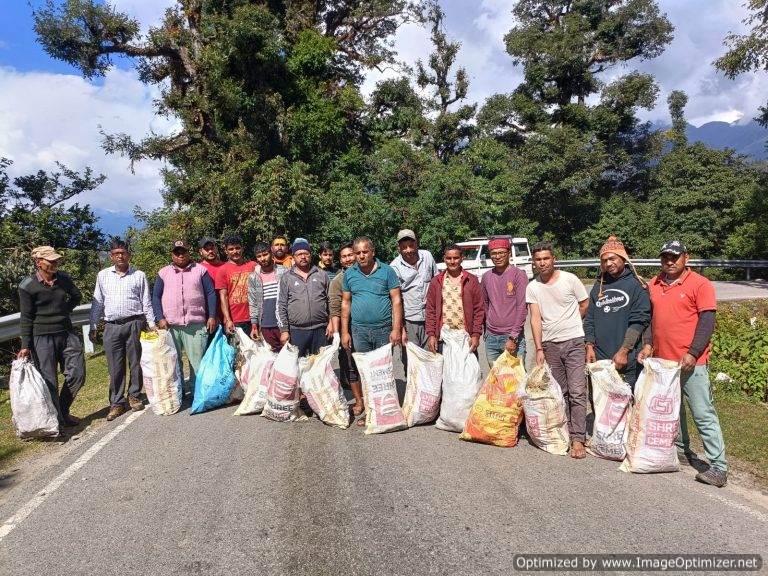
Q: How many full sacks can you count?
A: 14